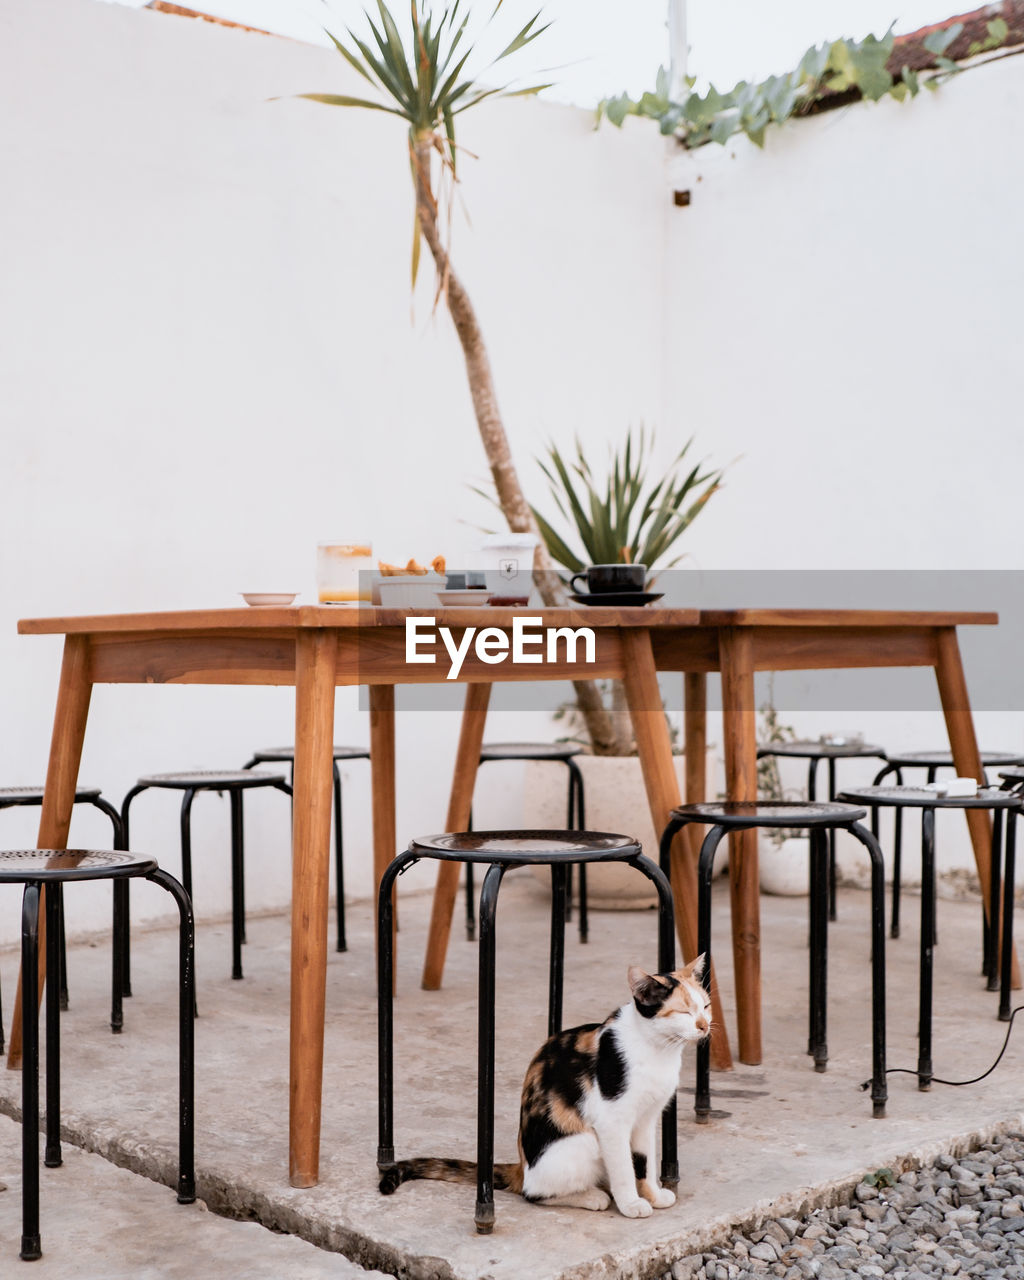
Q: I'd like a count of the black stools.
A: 11